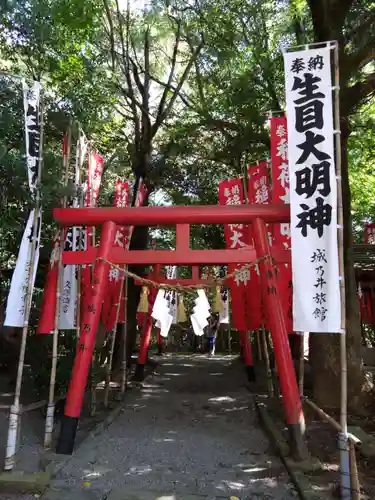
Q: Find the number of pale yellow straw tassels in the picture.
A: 3